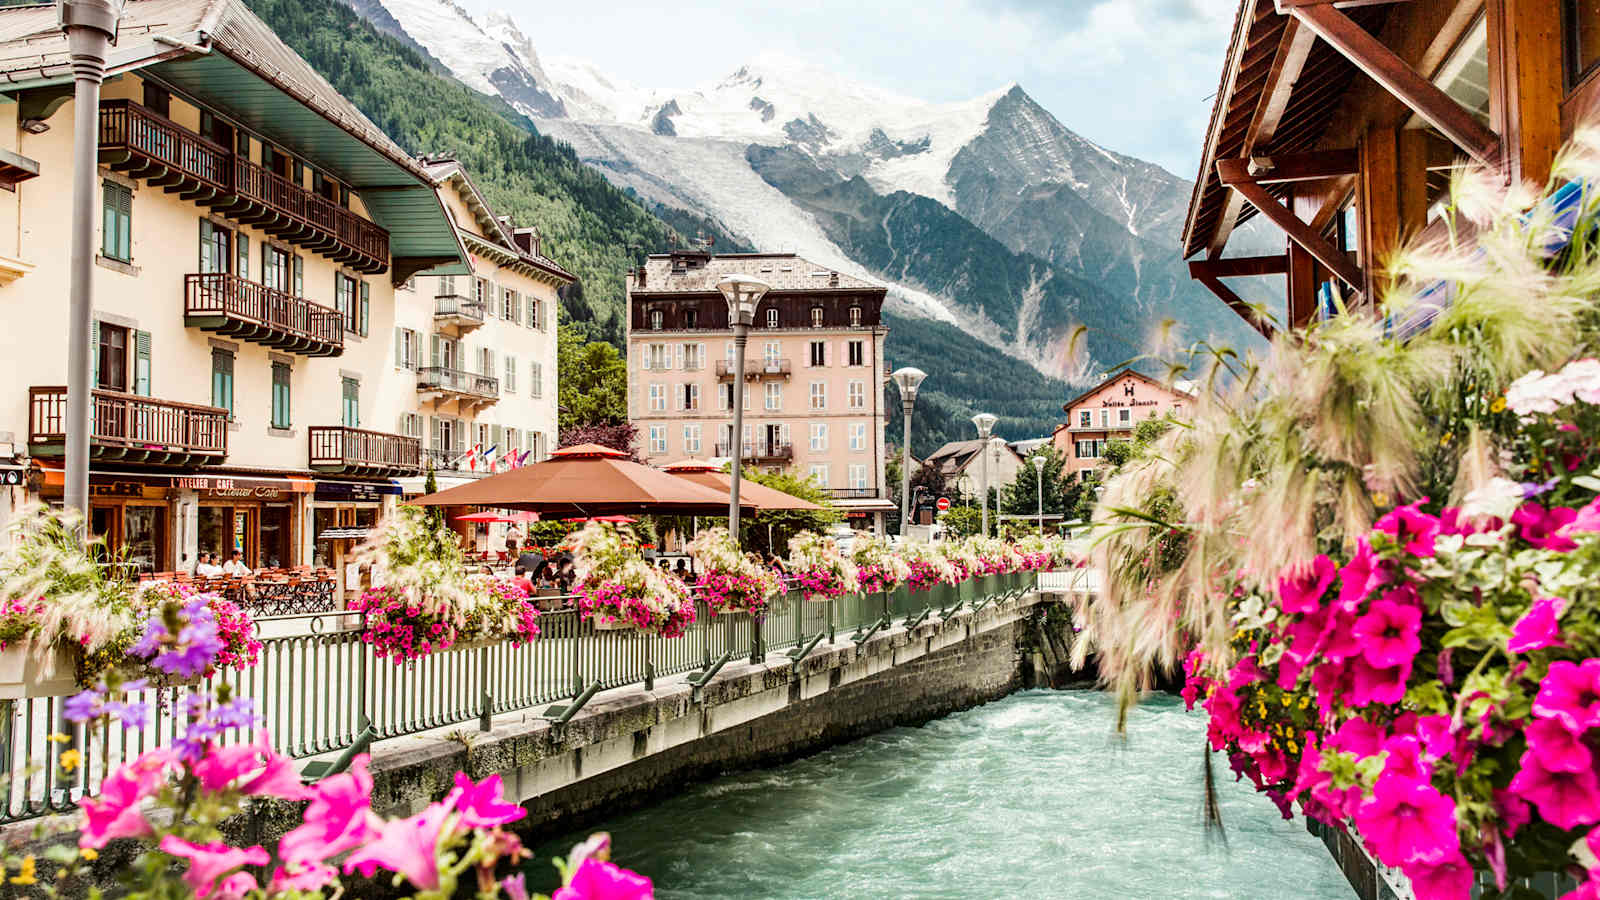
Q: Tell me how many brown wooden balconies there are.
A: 4